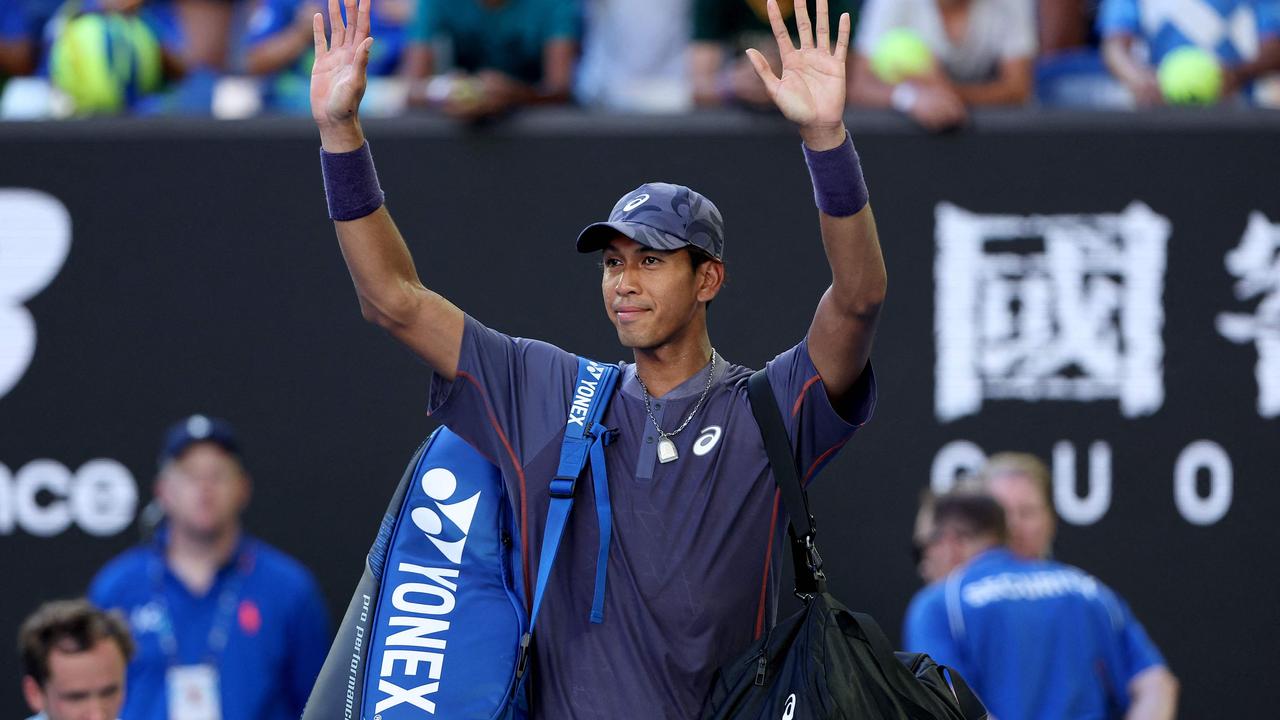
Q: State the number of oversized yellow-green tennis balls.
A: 3